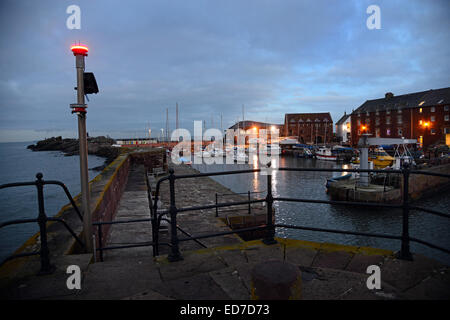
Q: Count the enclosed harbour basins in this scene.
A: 1